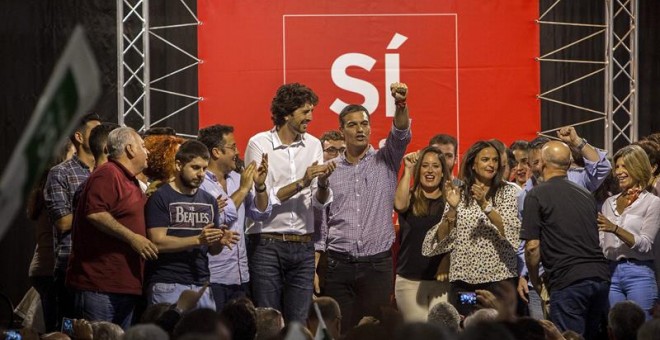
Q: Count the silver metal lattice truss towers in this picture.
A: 2